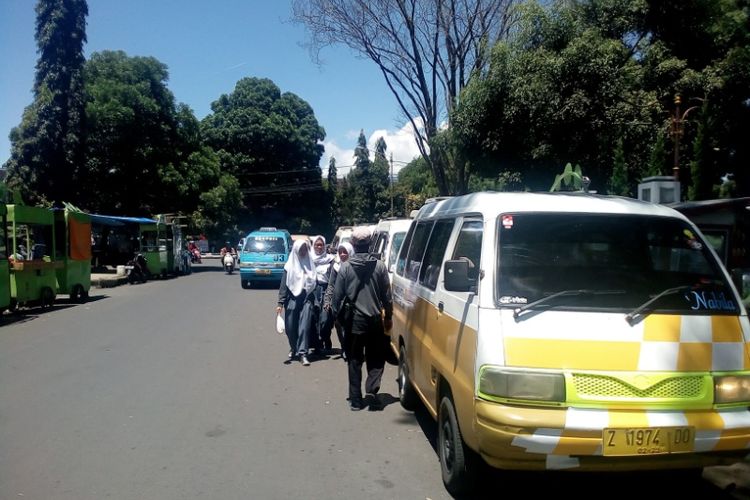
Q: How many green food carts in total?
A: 4